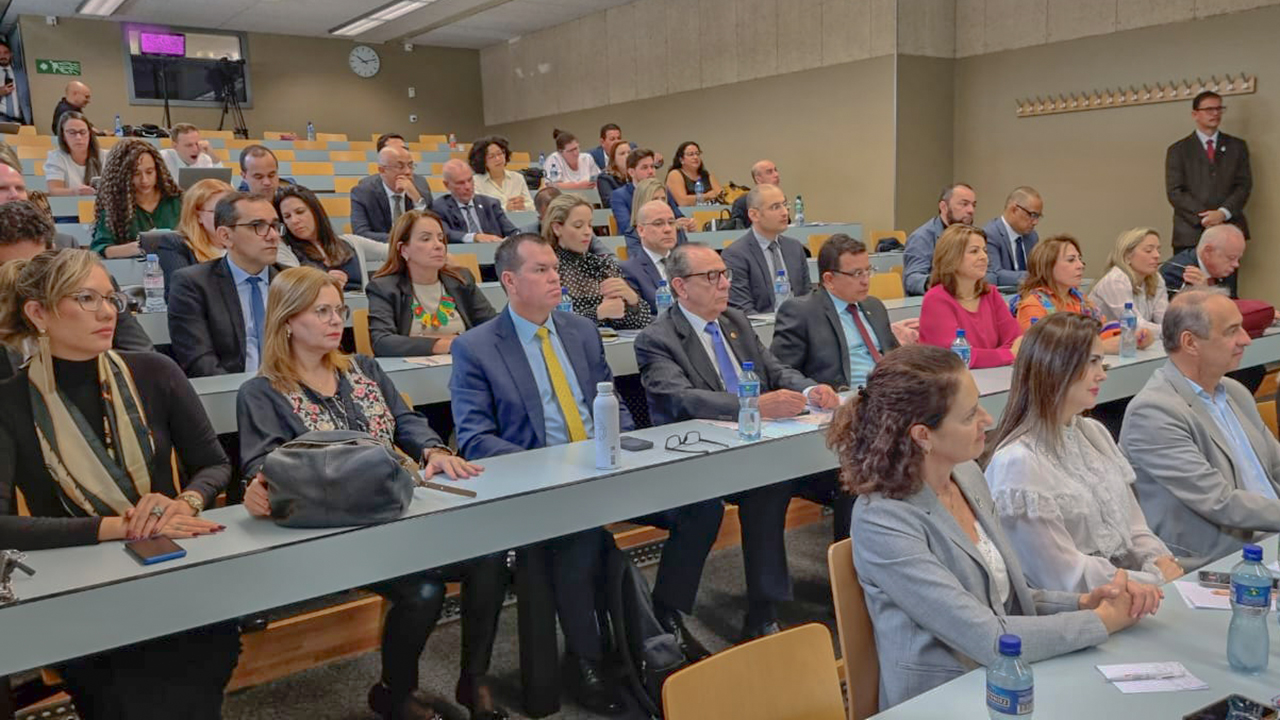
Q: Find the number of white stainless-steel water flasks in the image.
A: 1